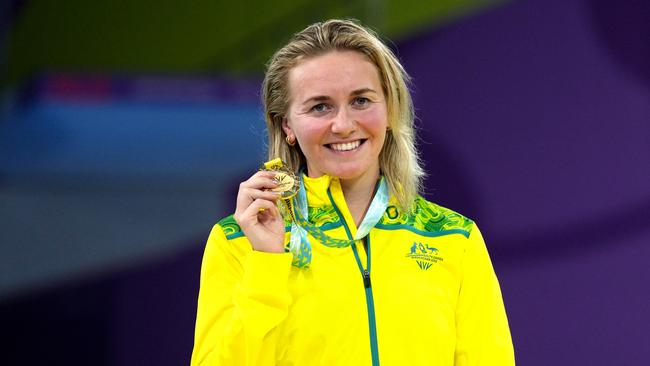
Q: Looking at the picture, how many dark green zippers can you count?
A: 1